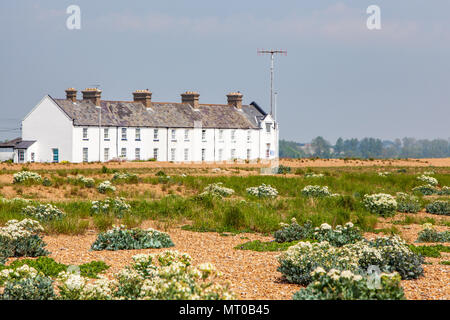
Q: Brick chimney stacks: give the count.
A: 5